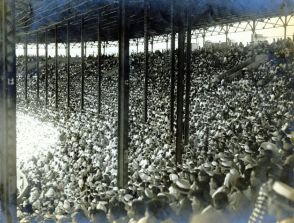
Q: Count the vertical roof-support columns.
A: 13